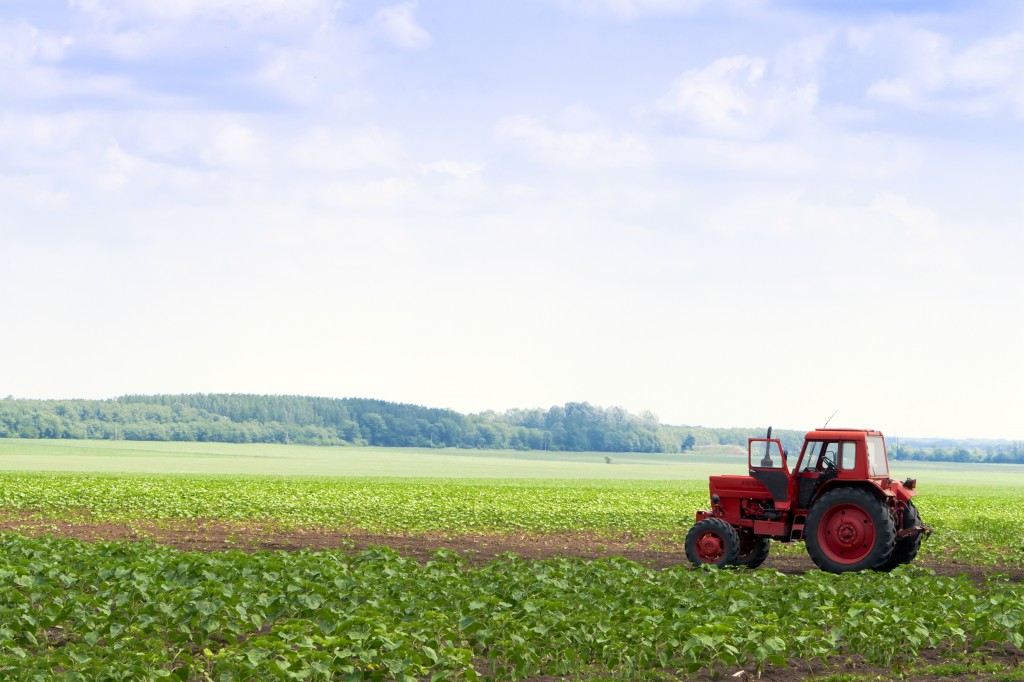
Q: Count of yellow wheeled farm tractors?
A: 0